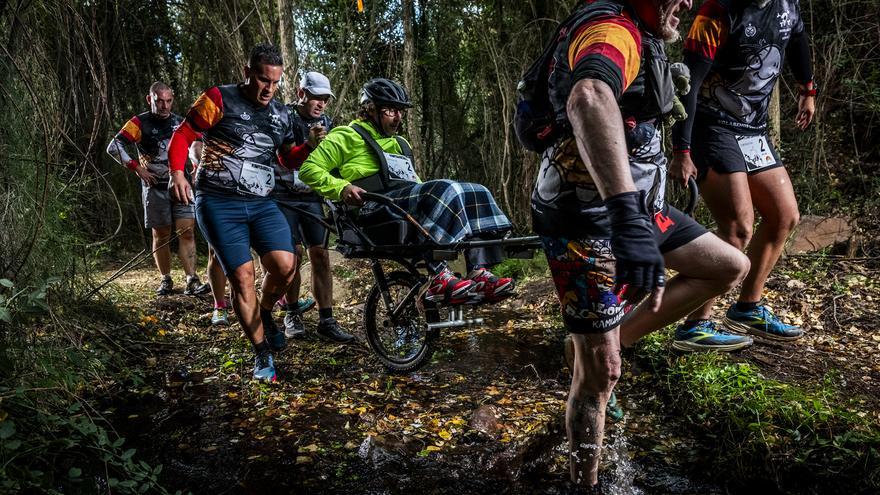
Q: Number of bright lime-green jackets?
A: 1